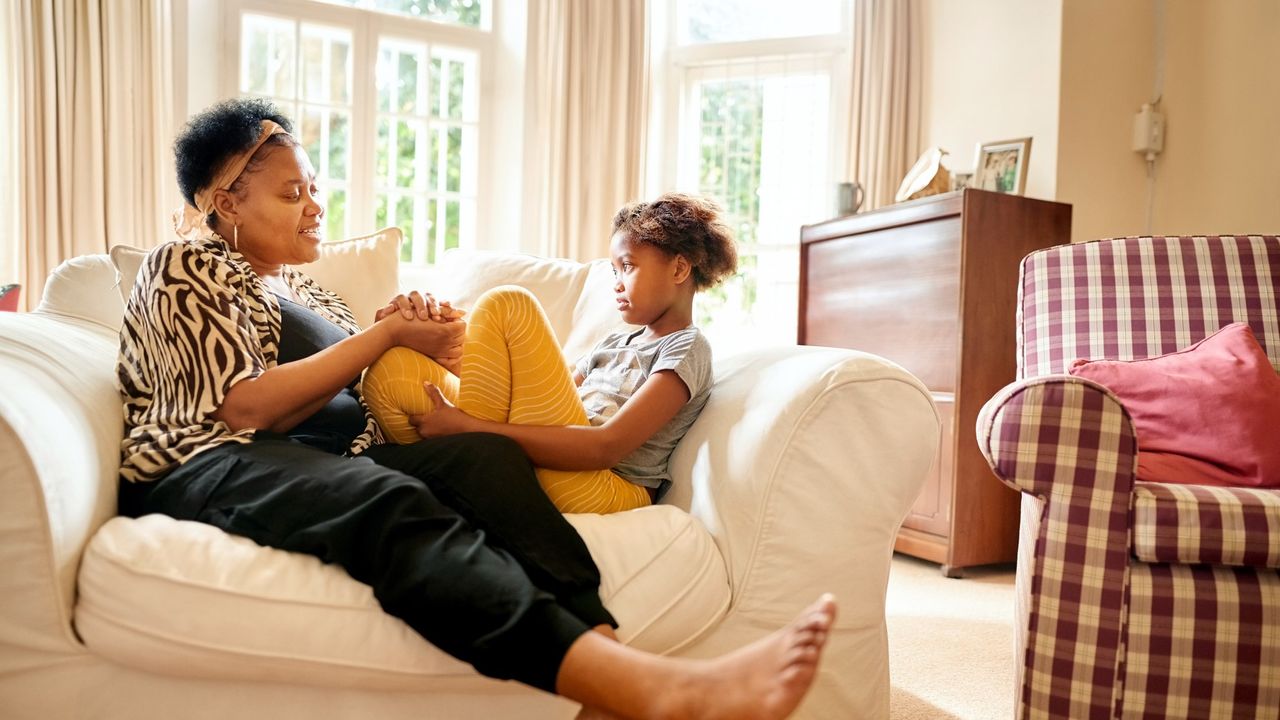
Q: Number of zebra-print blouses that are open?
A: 1